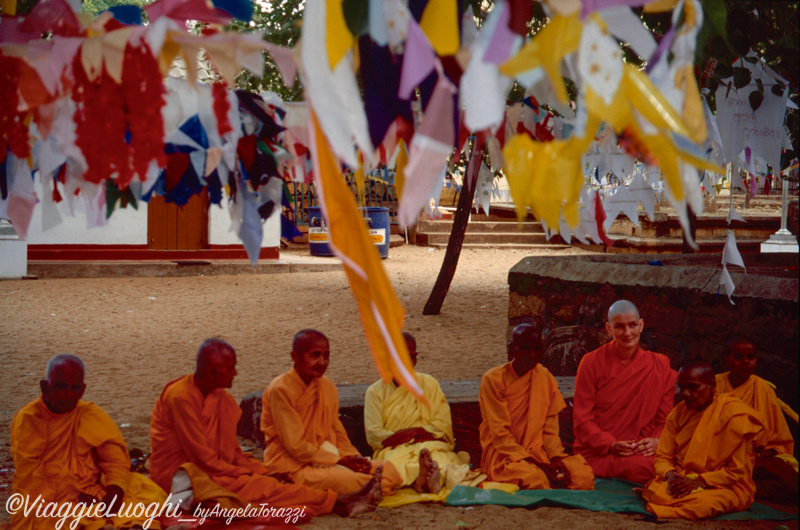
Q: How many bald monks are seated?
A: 8